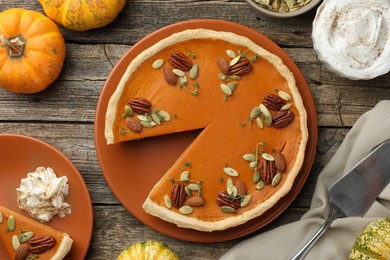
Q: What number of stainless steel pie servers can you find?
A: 1